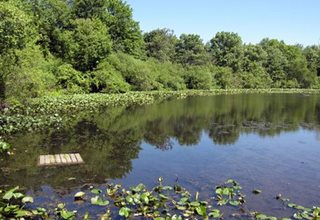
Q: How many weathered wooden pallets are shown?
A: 1